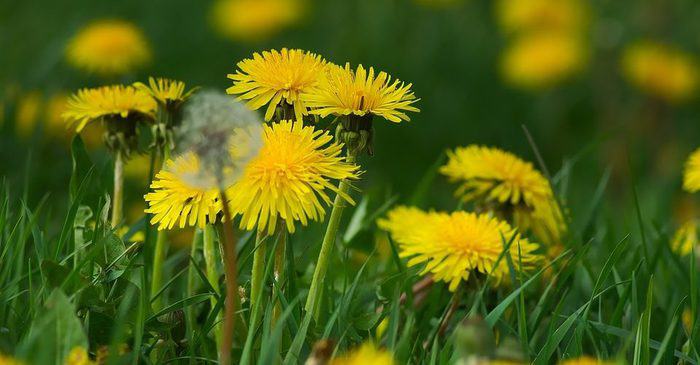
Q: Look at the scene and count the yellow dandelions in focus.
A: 8